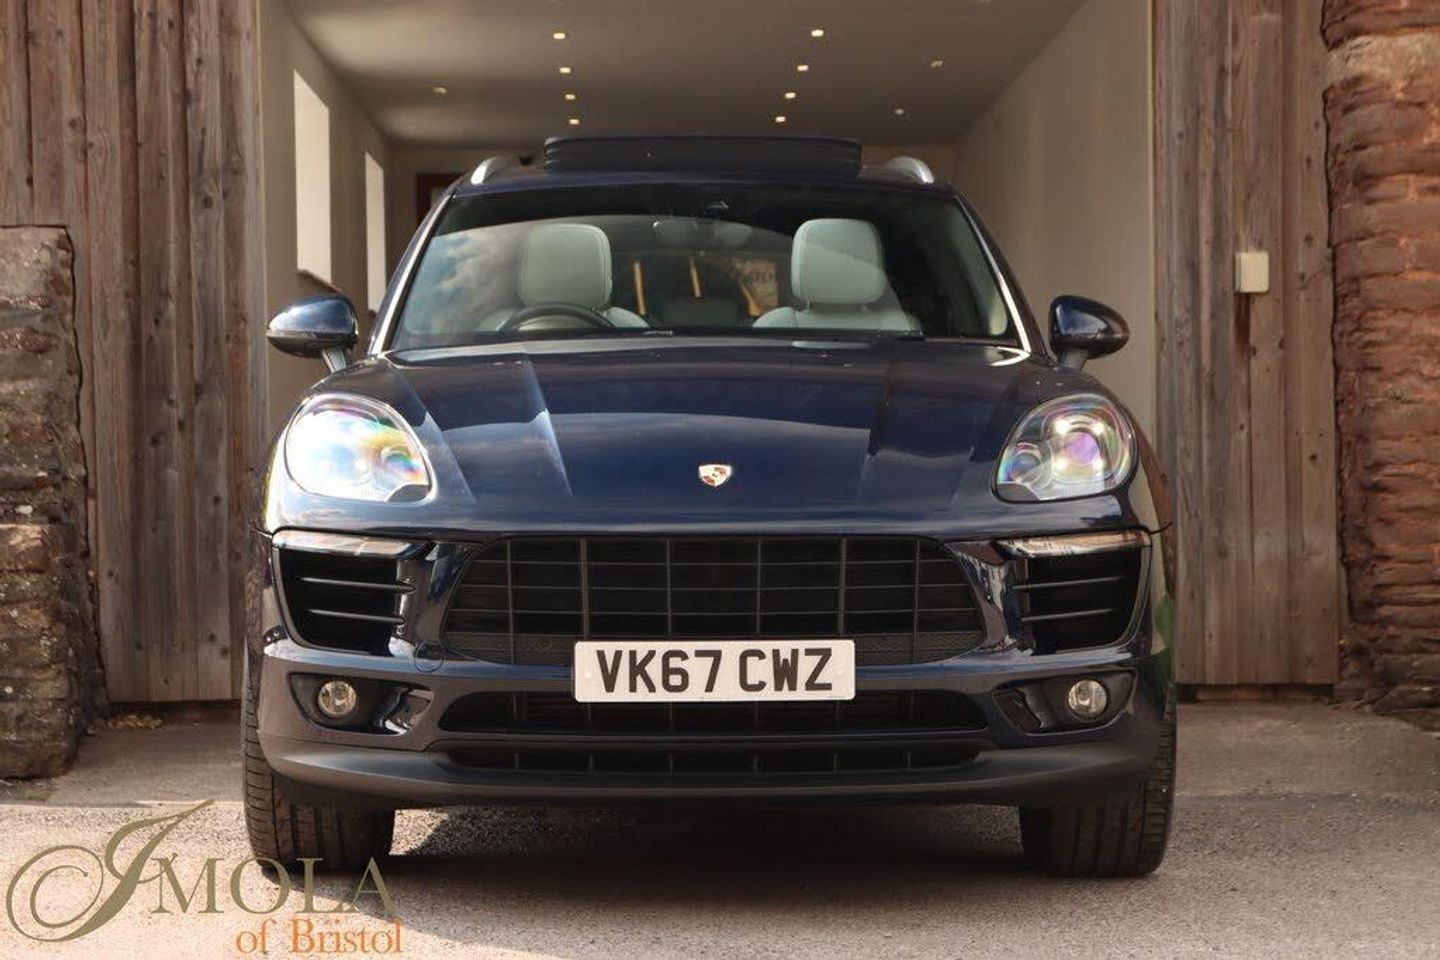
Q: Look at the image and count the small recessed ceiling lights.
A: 11